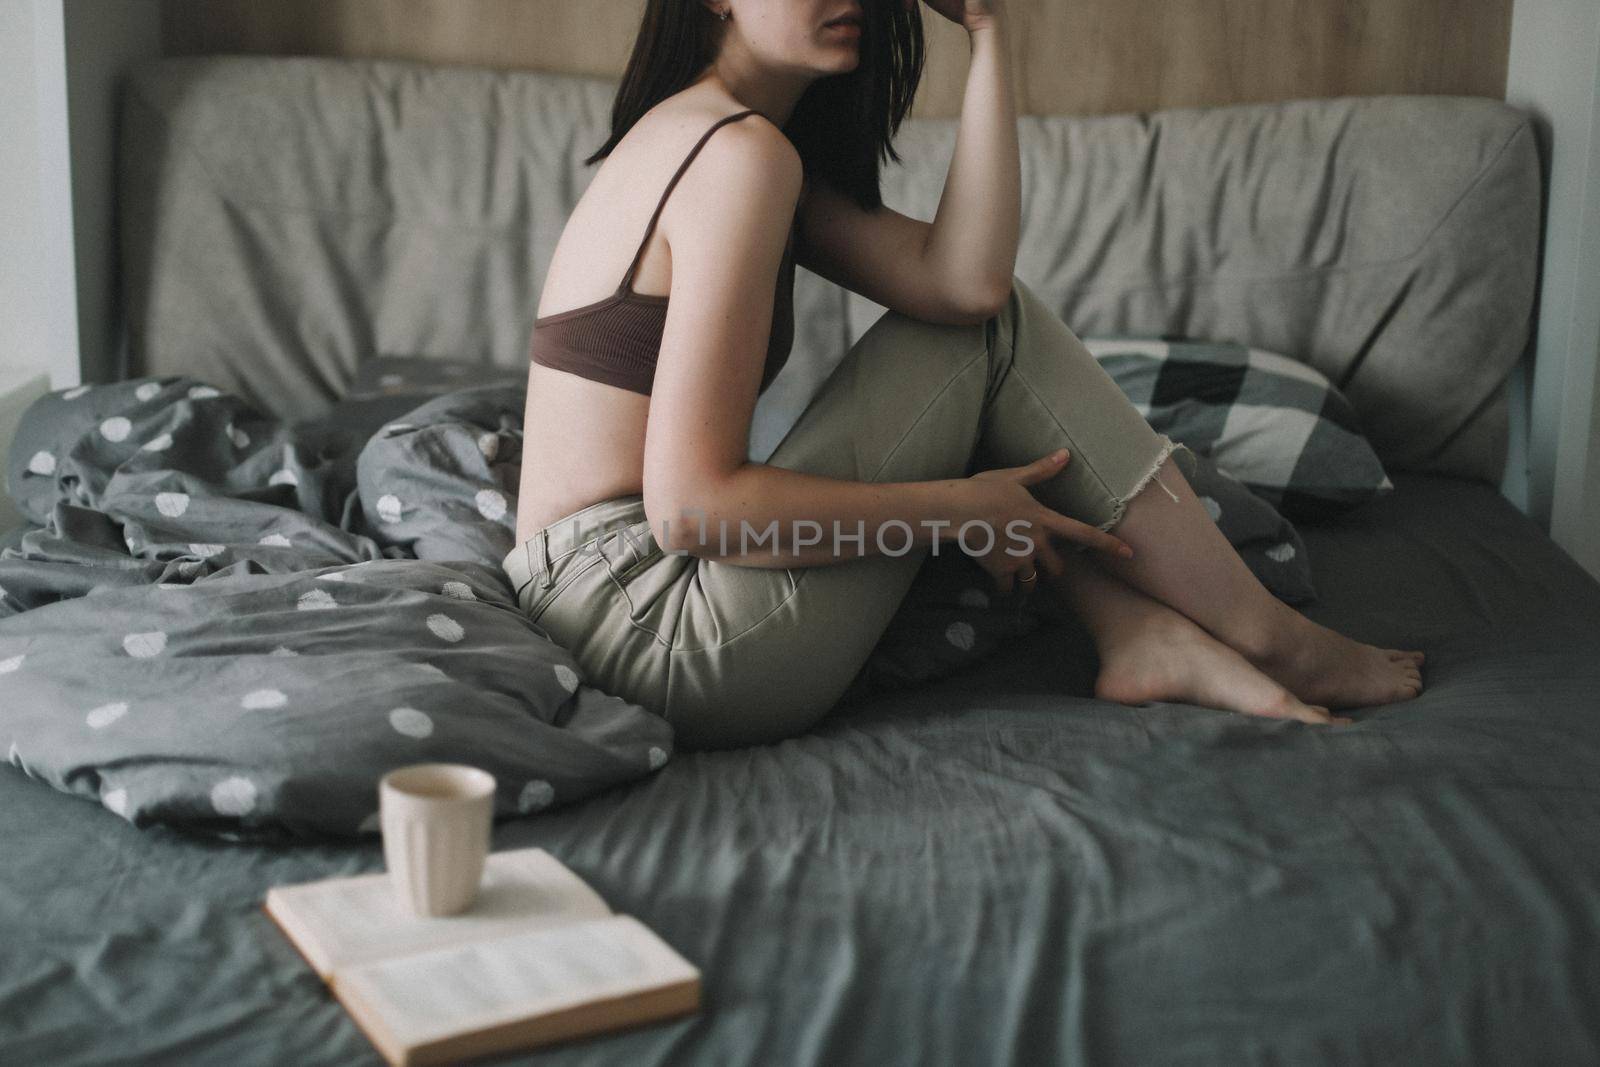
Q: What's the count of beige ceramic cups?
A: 1